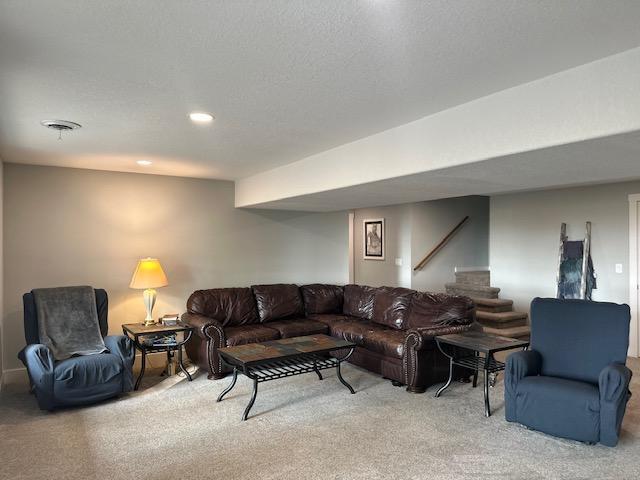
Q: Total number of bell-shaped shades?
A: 1